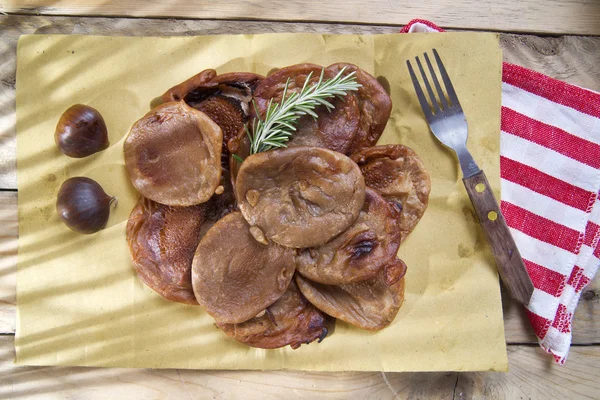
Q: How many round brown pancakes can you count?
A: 11